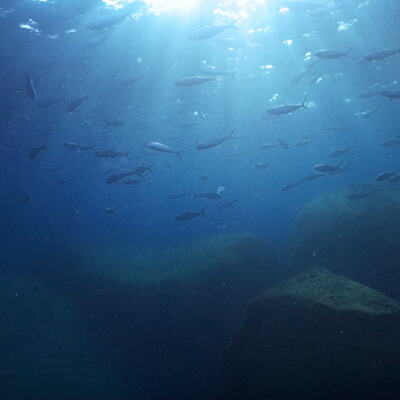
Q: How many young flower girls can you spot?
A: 0